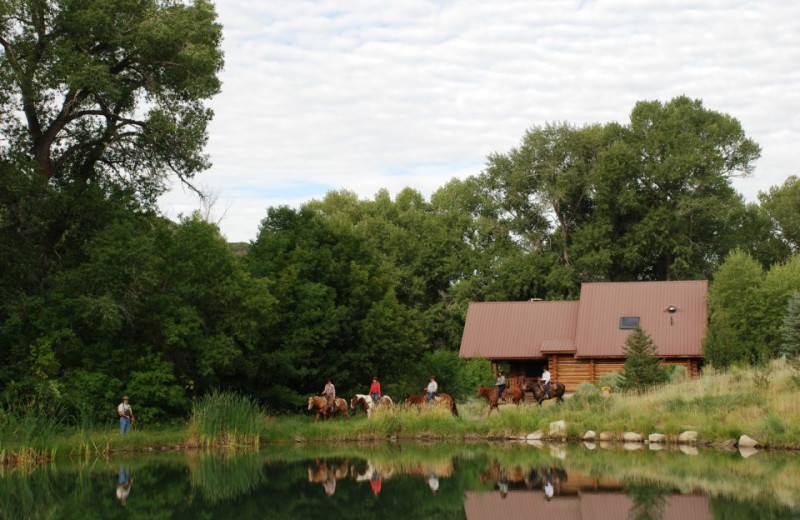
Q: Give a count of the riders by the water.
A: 5